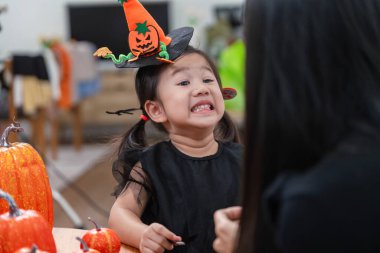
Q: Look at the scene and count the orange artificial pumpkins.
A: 5